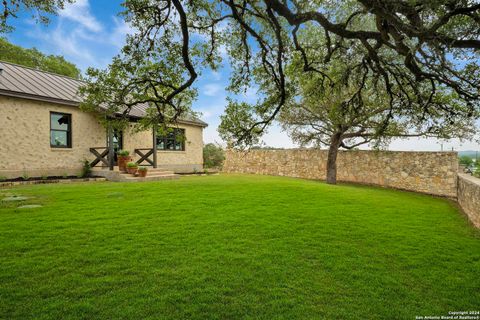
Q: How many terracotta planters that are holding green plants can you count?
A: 3